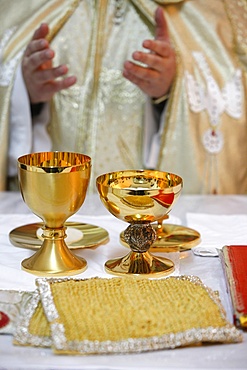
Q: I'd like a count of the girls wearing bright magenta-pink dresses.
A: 0